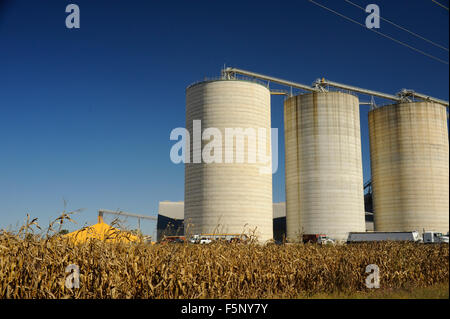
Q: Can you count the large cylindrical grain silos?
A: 3